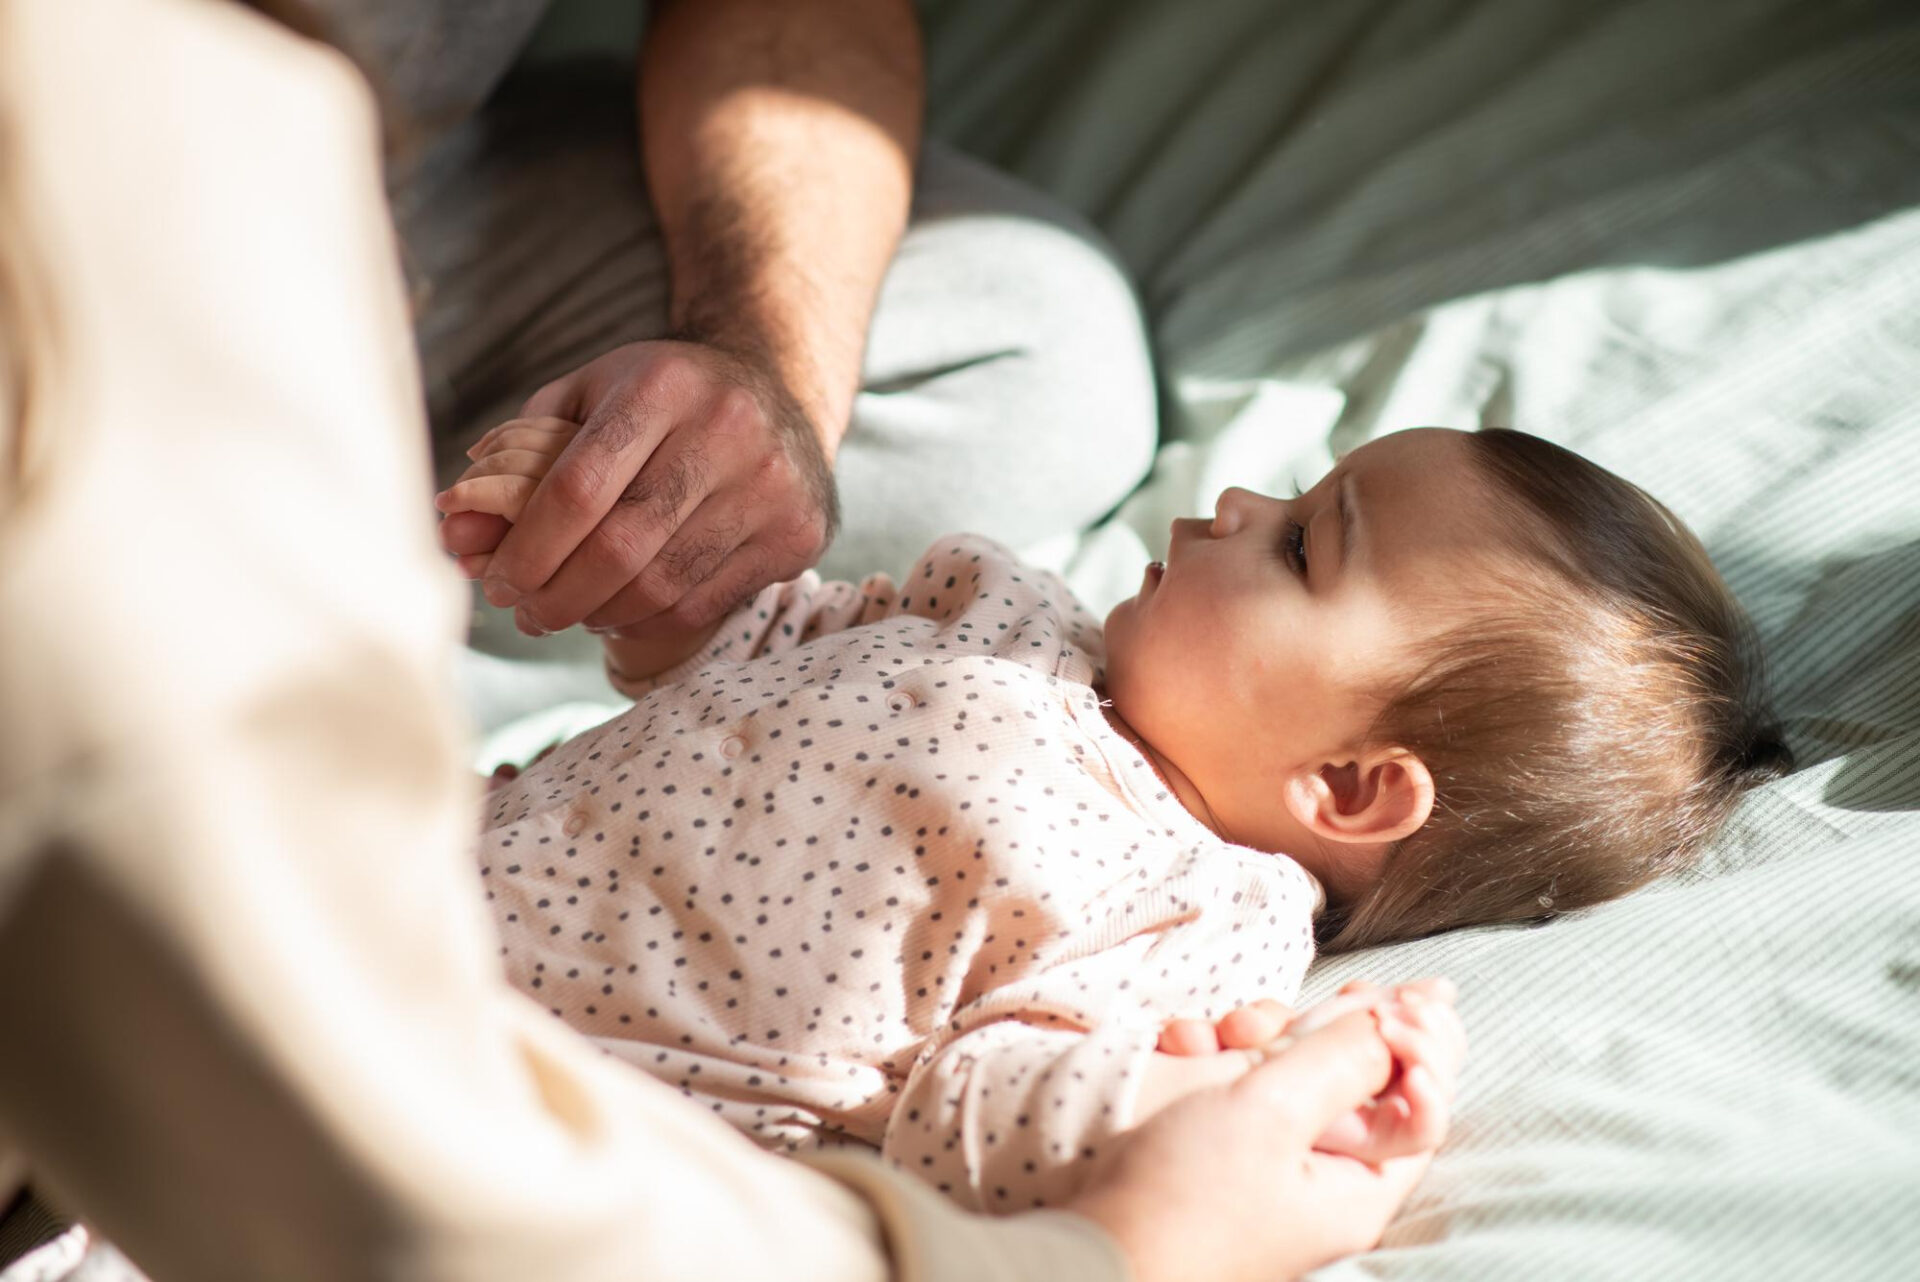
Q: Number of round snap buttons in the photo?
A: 3